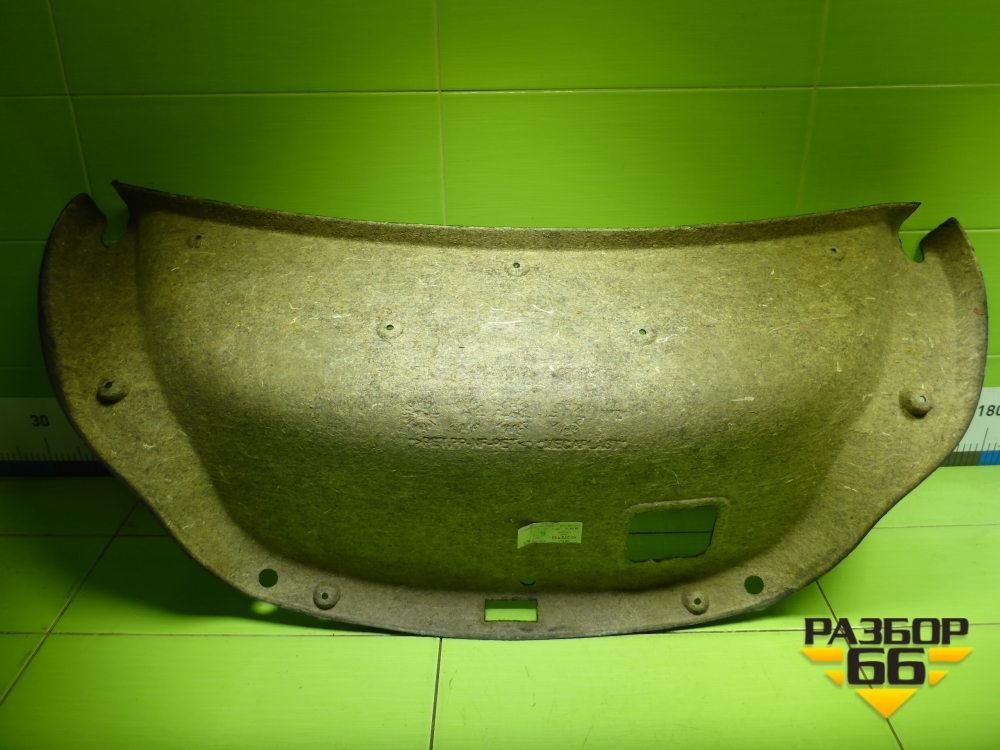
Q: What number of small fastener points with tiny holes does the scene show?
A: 9